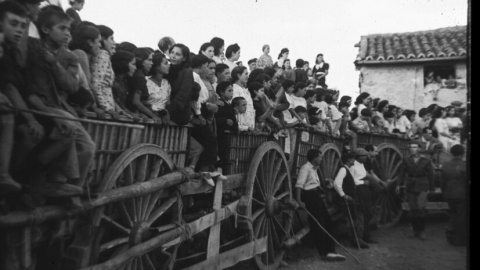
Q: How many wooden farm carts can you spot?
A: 4